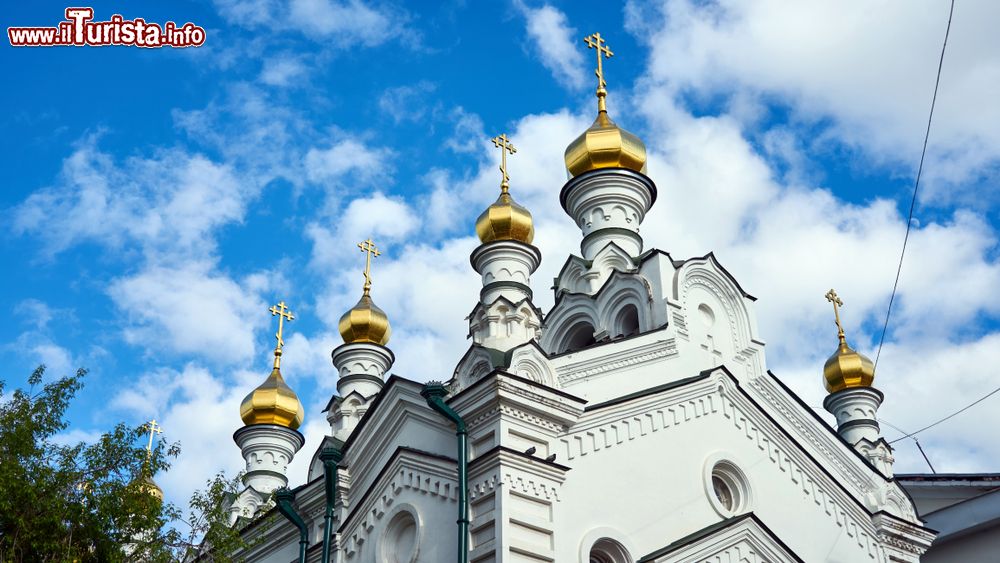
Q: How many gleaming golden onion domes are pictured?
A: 6